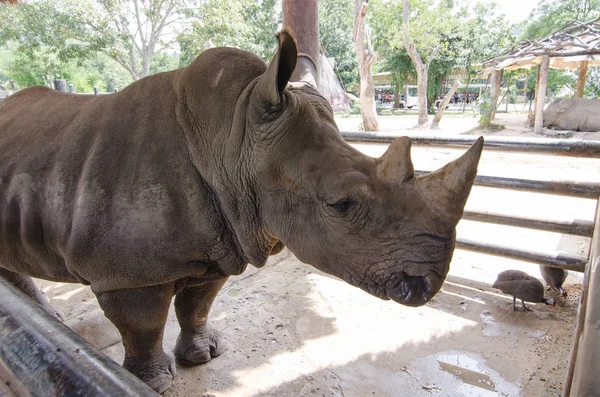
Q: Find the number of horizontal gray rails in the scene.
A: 4